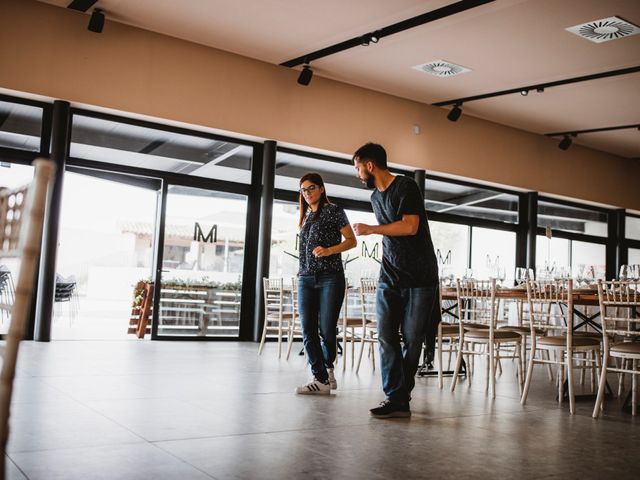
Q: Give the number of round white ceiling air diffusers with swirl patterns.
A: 2